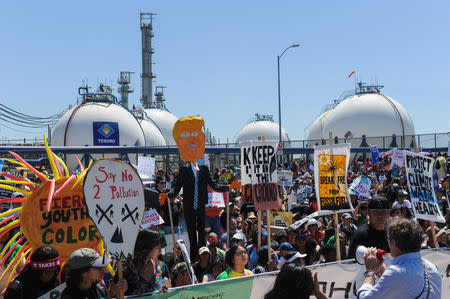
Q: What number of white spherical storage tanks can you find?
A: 6